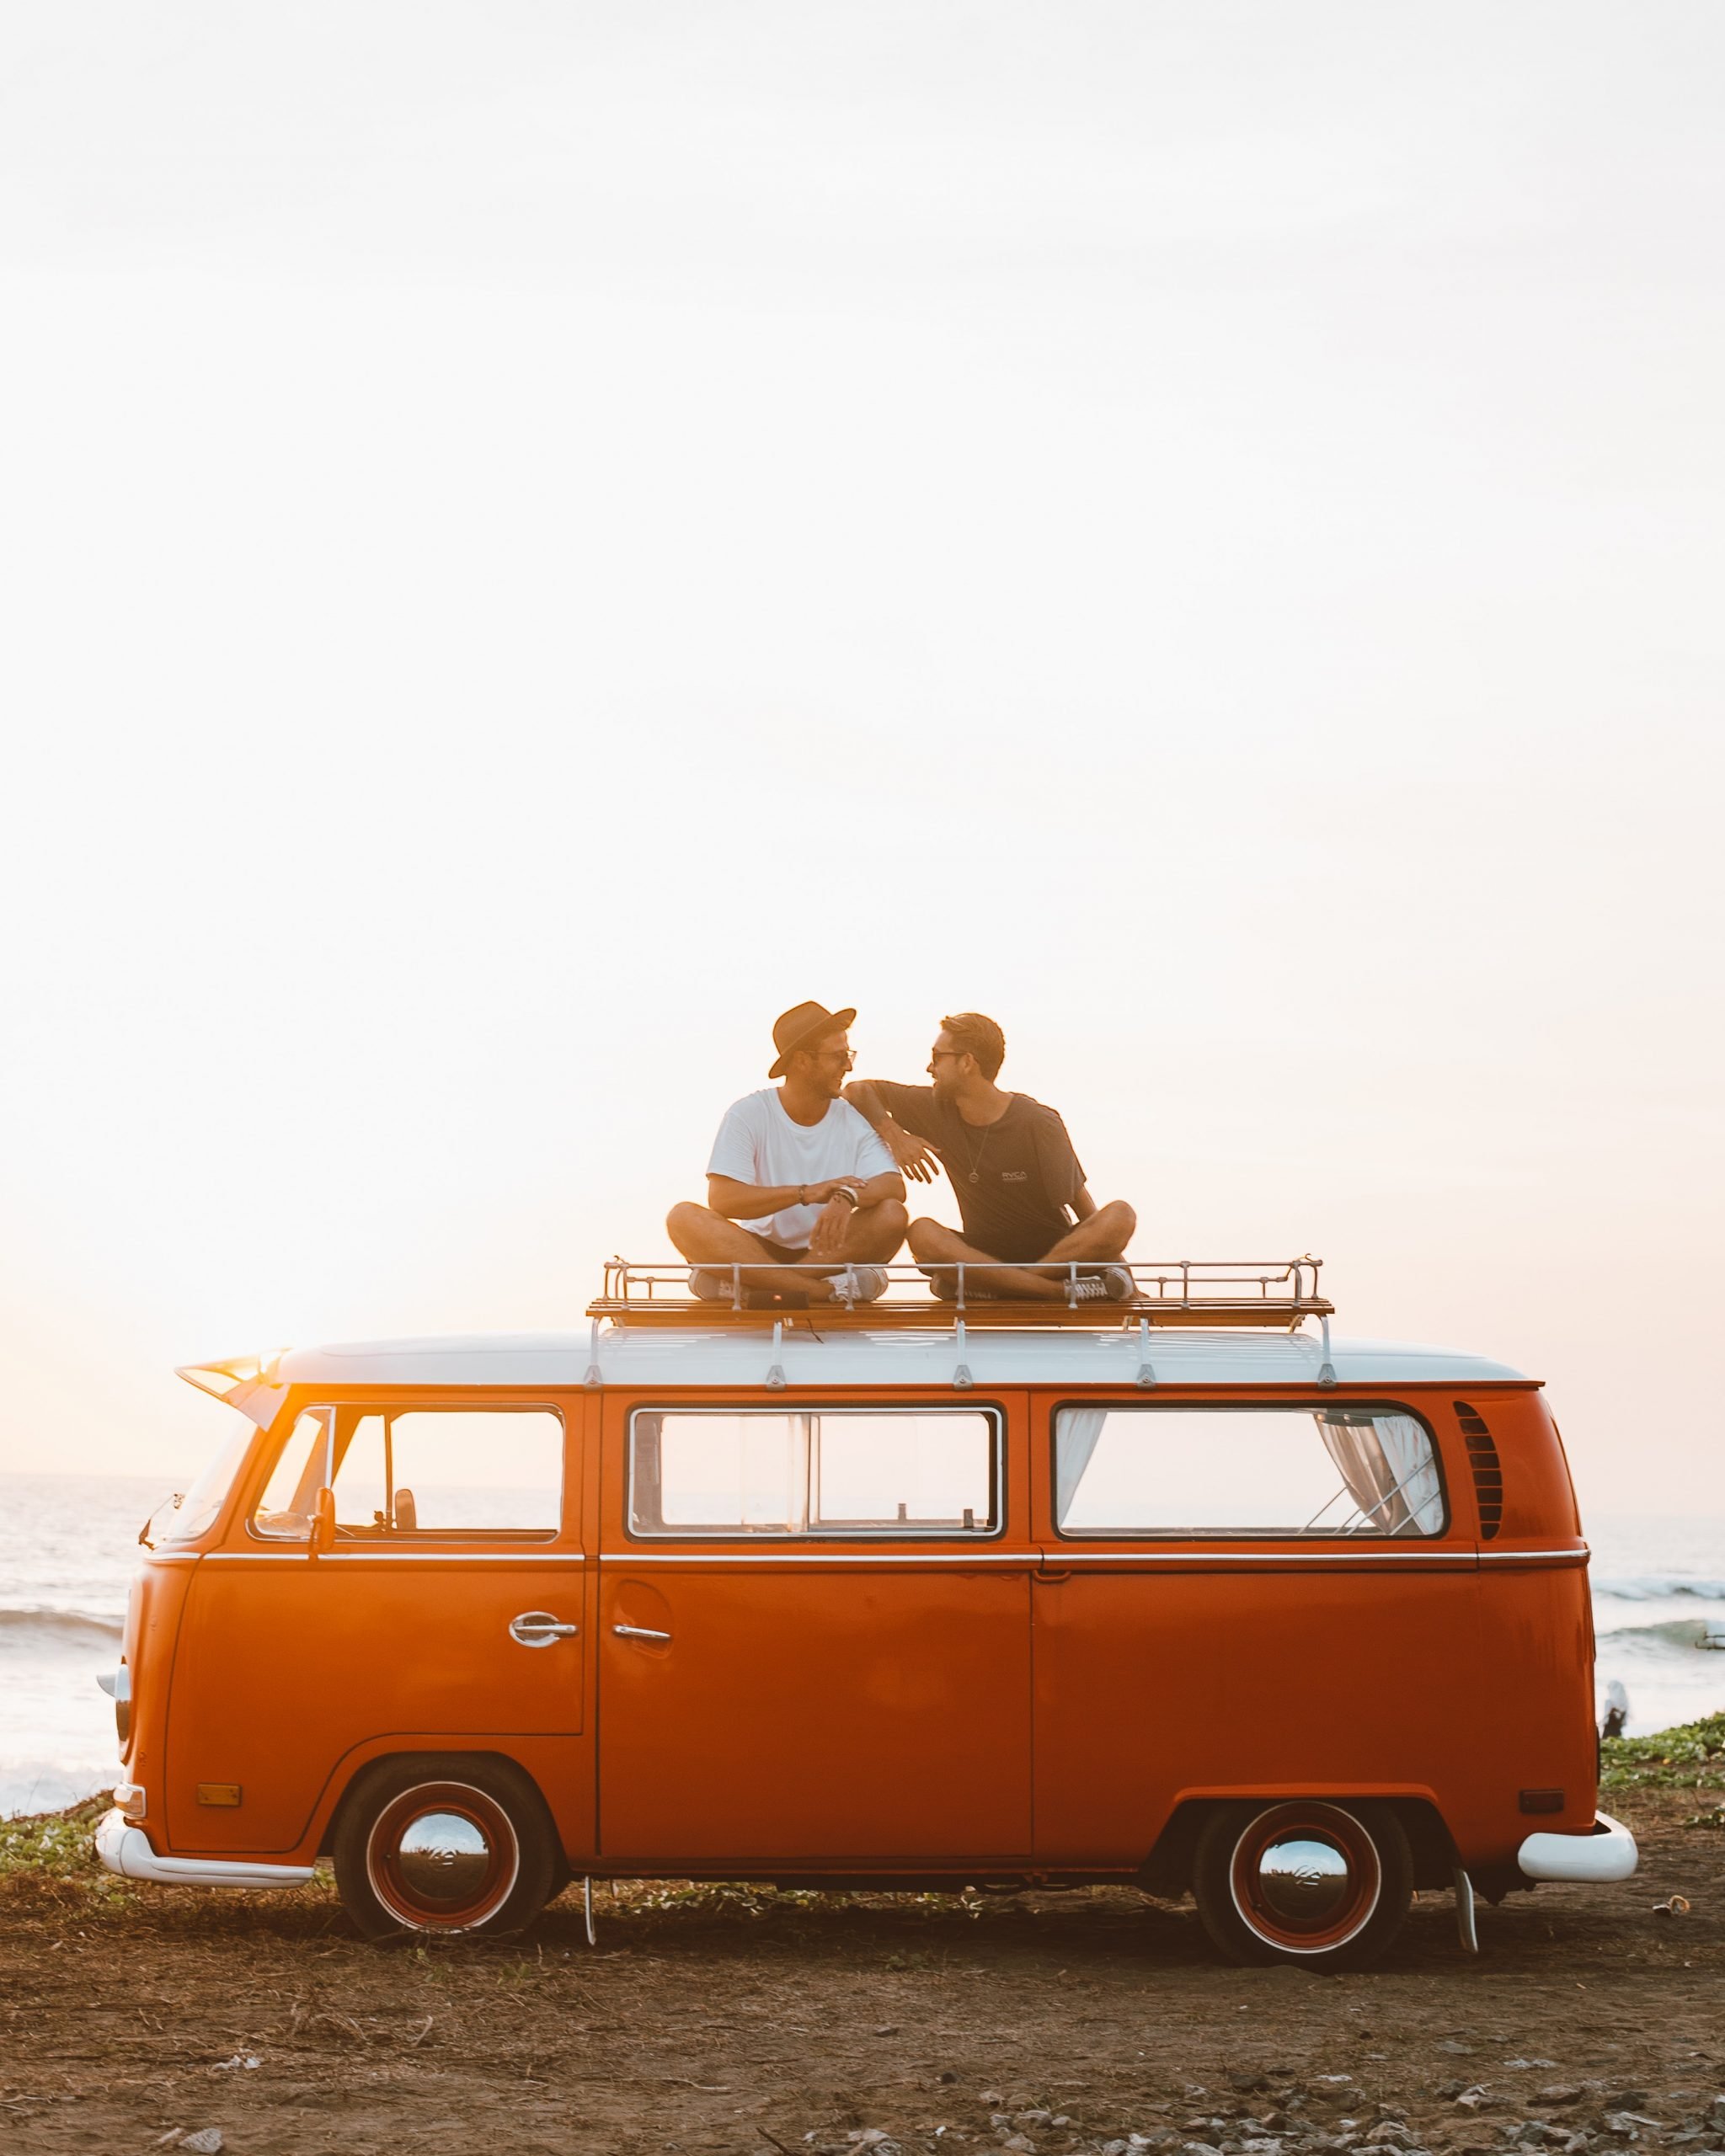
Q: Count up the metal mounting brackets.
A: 5